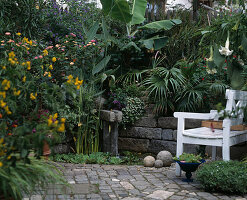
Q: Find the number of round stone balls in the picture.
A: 3